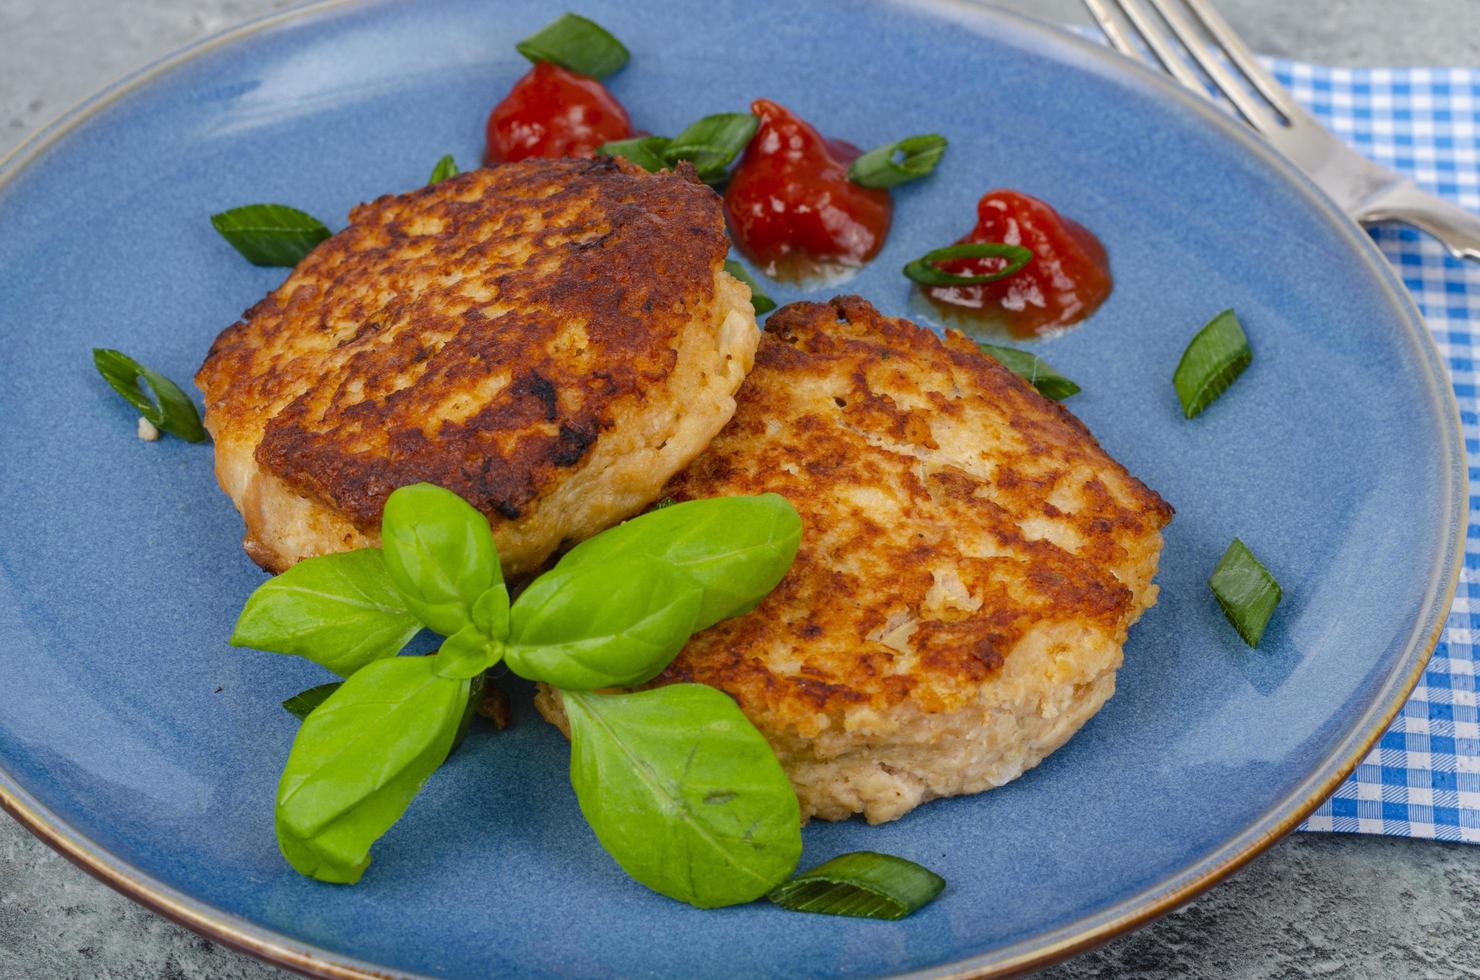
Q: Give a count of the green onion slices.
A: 14